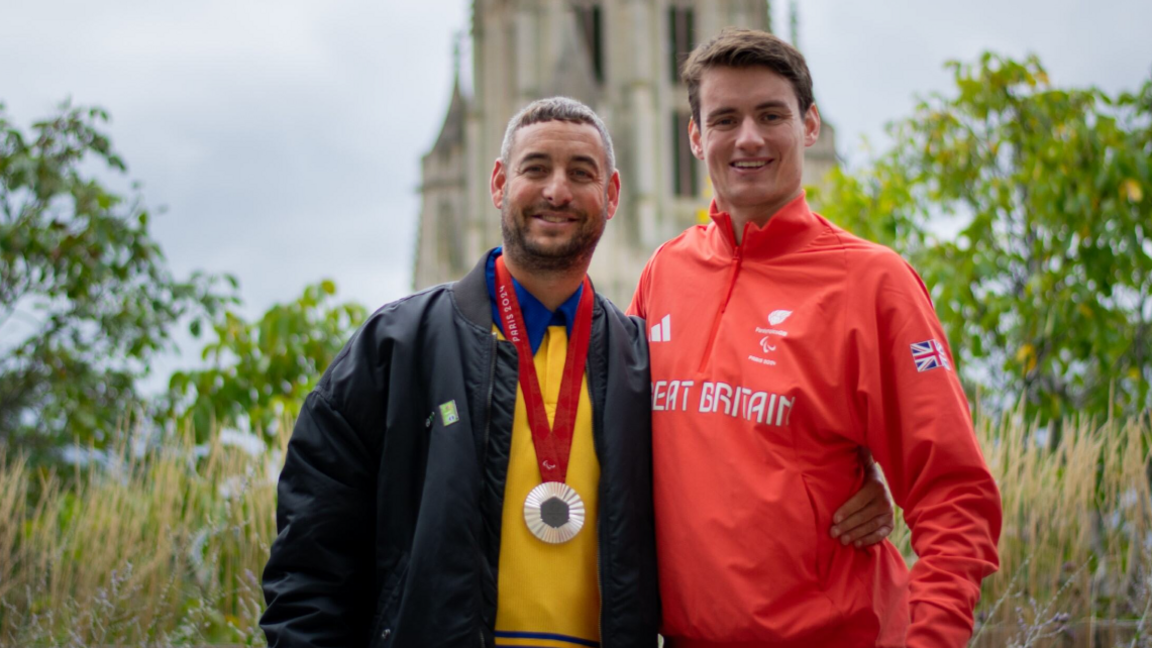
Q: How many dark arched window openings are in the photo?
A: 3